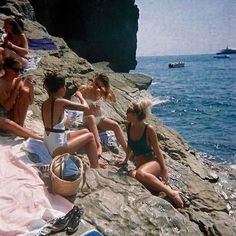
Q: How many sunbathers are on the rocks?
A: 5